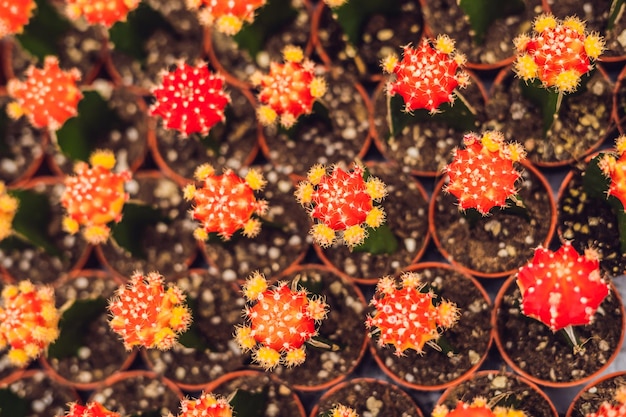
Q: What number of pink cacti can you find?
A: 0